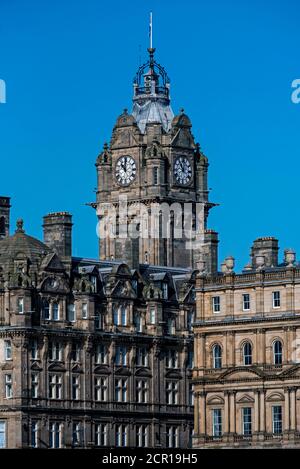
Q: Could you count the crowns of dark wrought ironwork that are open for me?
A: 1